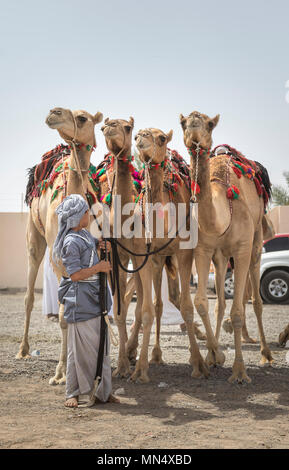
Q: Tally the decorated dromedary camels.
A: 4